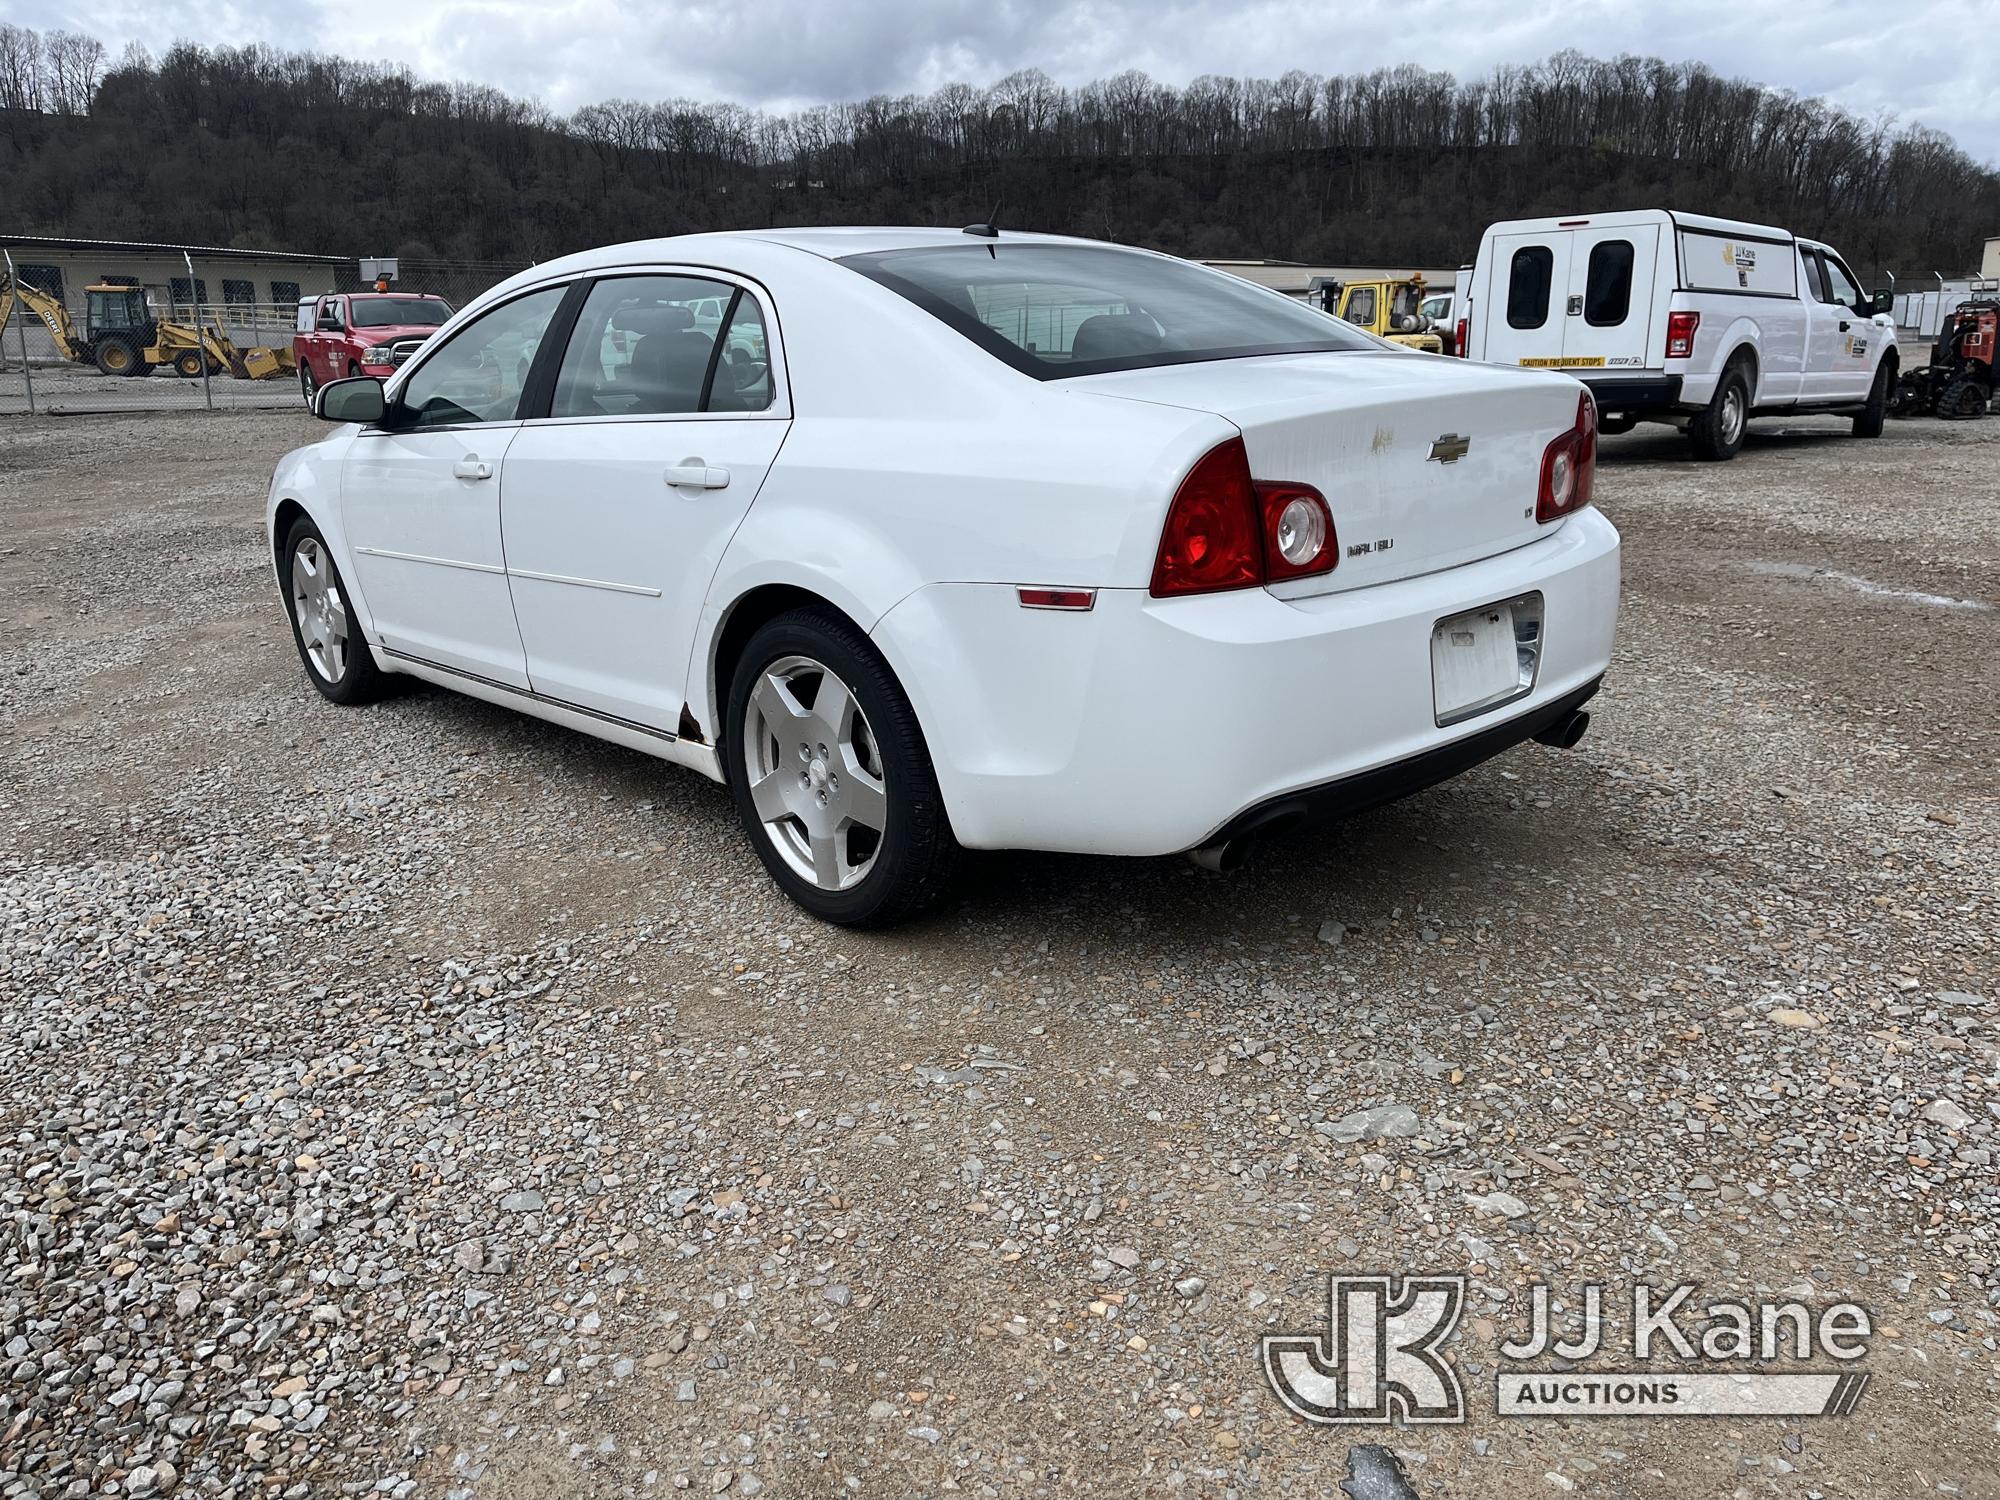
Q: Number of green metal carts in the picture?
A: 0